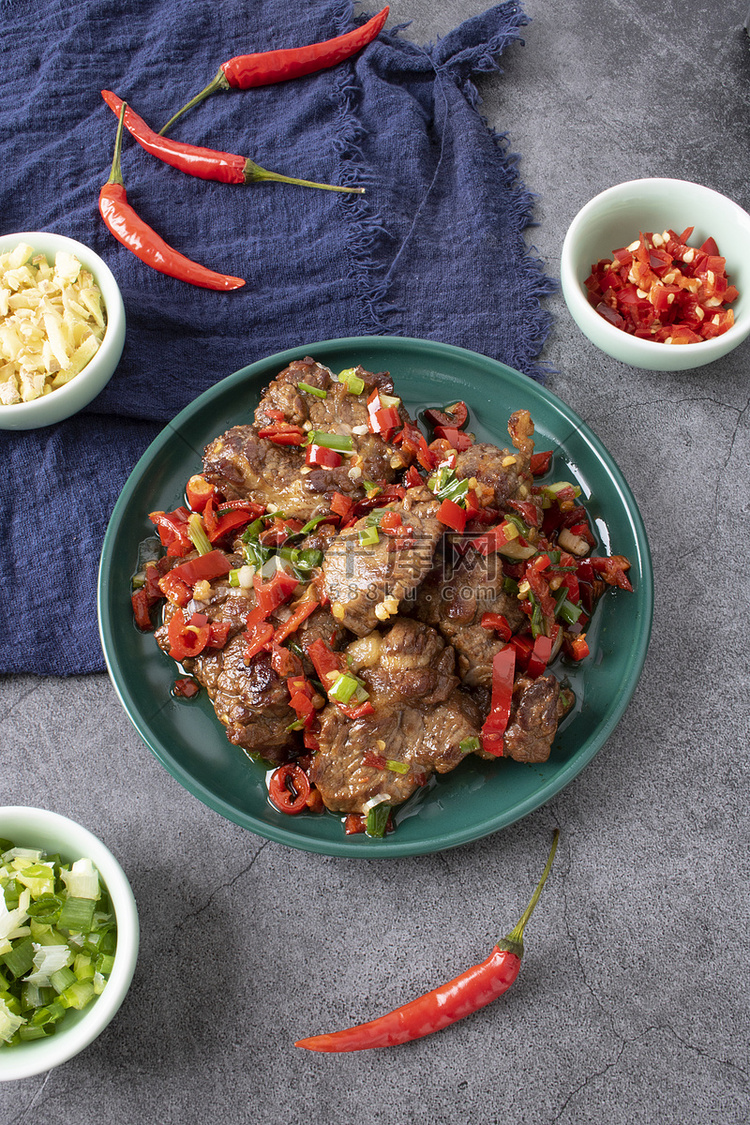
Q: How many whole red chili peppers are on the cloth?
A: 3